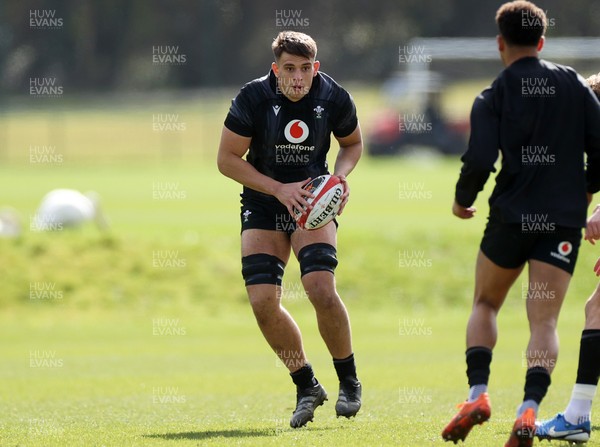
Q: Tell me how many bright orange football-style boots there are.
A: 2